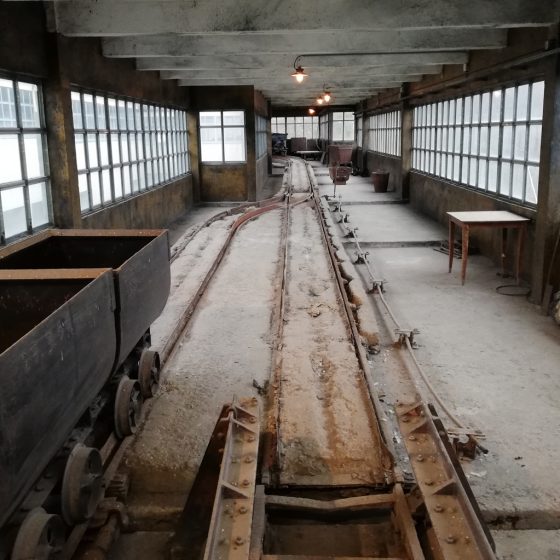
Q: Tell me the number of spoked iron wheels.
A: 4